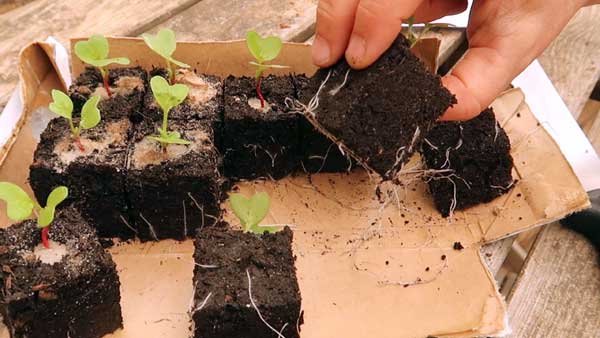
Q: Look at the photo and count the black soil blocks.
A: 10